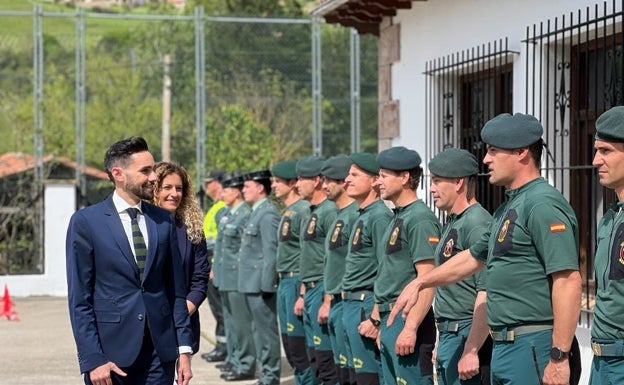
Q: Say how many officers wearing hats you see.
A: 11